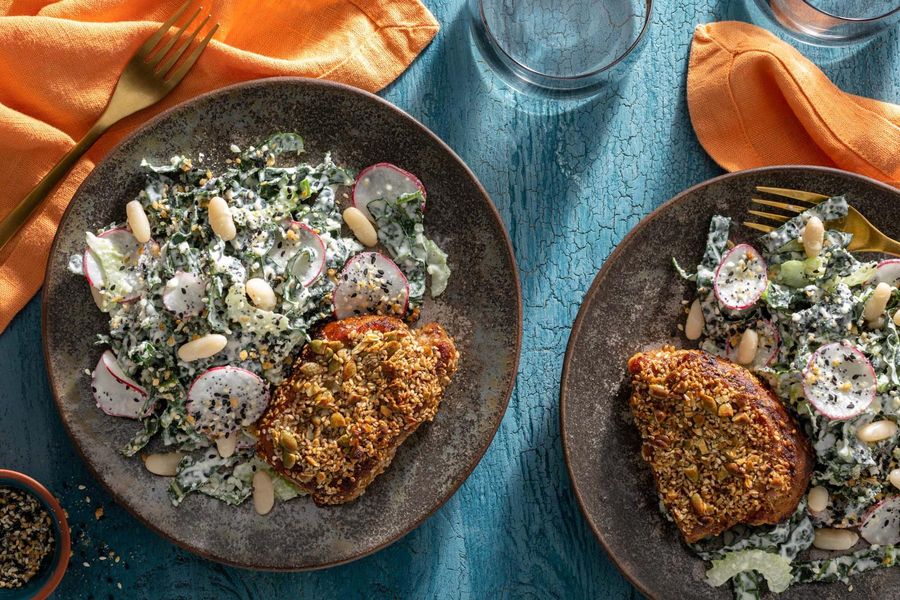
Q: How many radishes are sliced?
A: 12